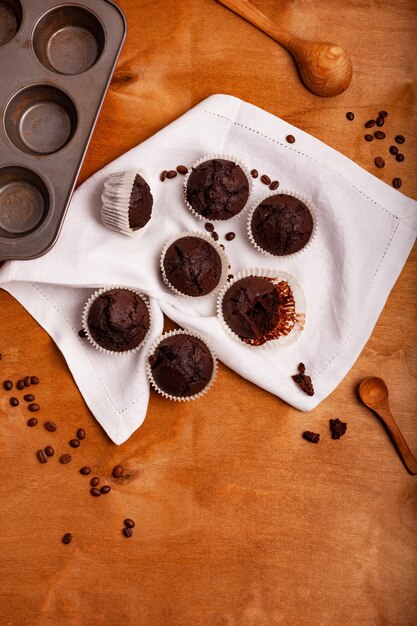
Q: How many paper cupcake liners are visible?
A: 7